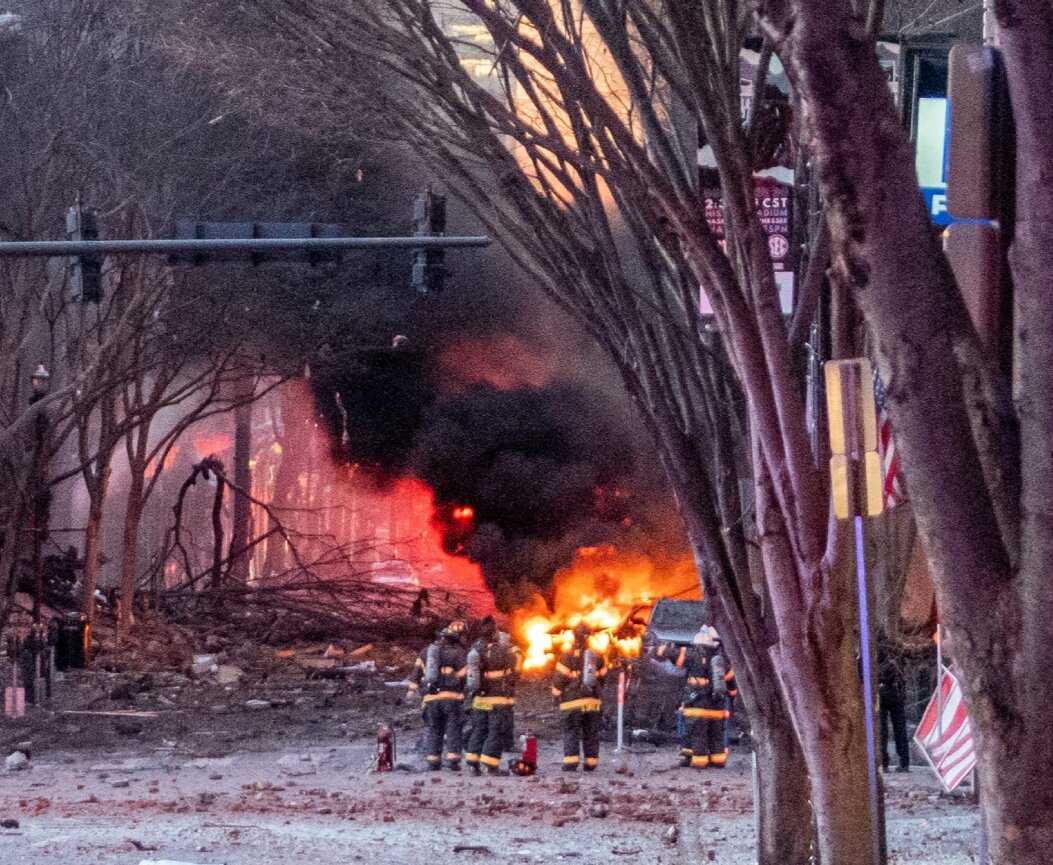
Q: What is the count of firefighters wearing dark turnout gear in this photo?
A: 4